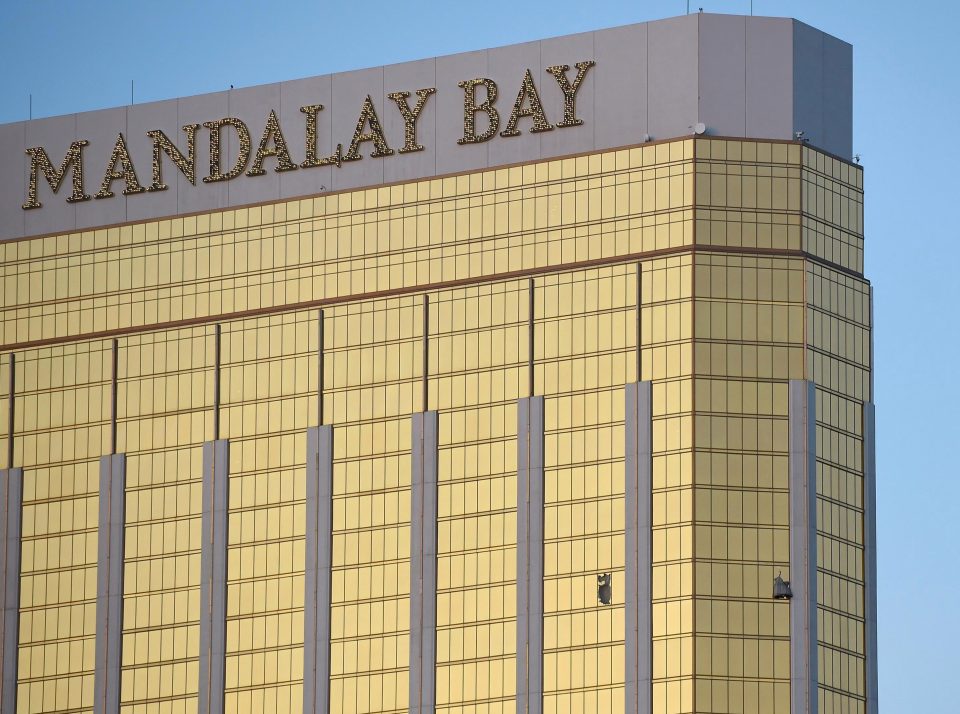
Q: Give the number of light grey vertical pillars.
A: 9